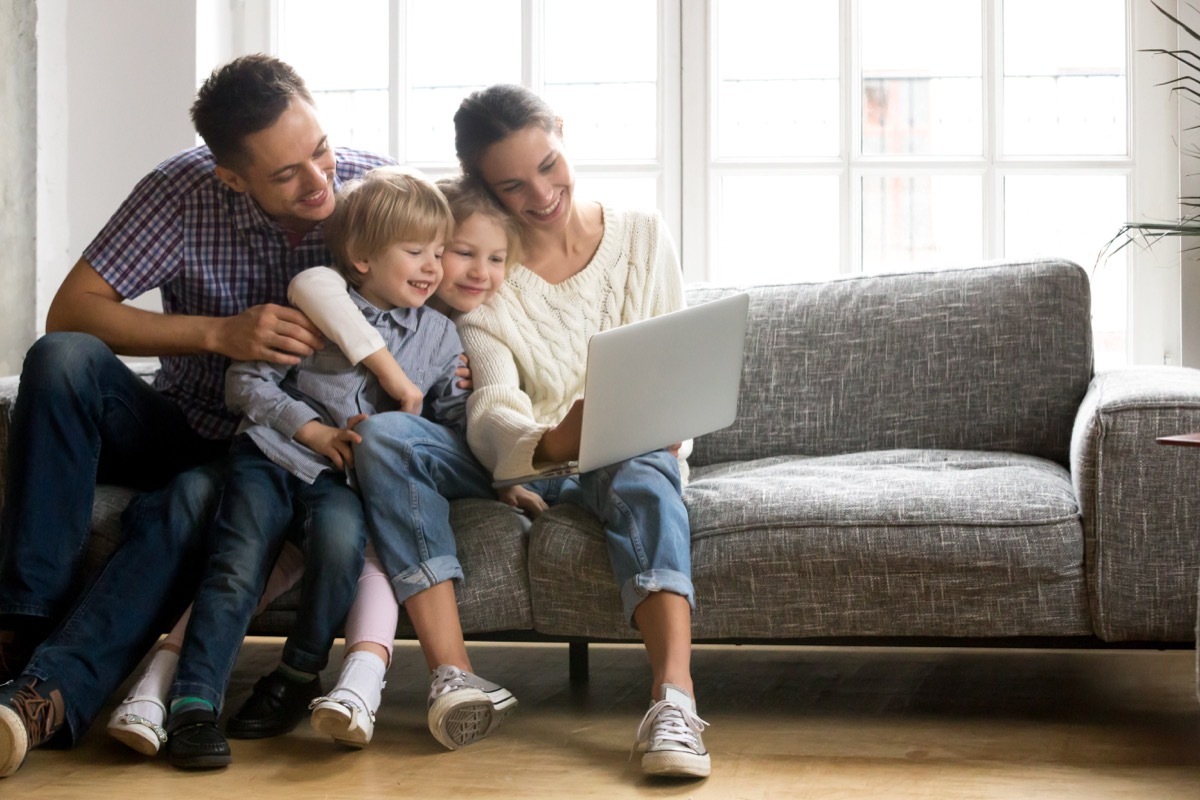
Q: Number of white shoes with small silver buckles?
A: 2